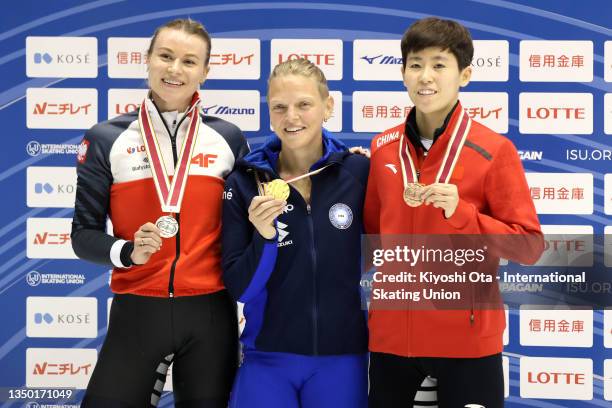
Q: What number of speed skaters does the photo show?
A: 3